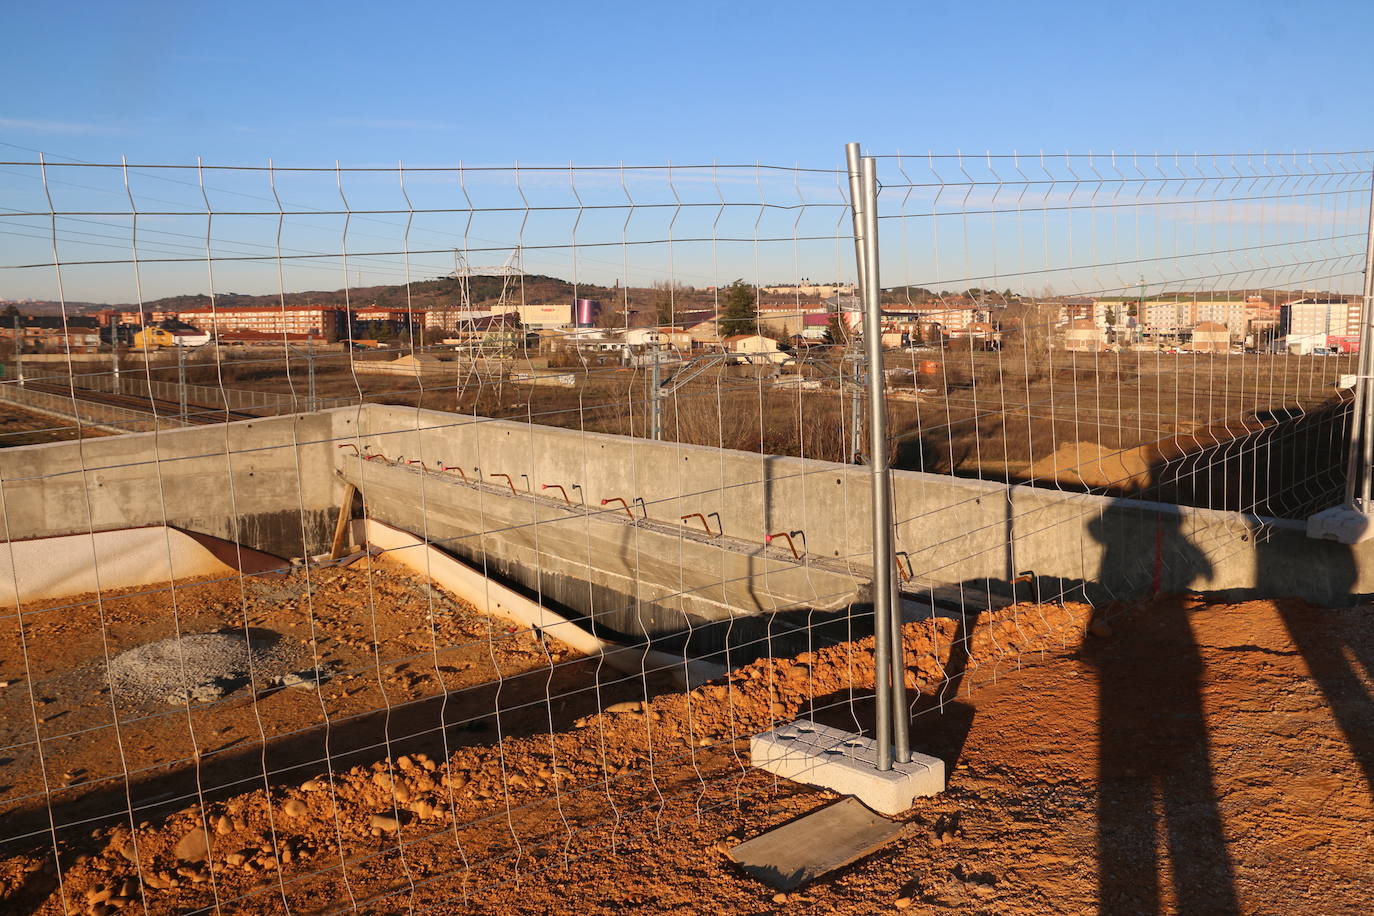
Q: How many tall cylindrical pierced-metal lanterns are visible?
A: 0